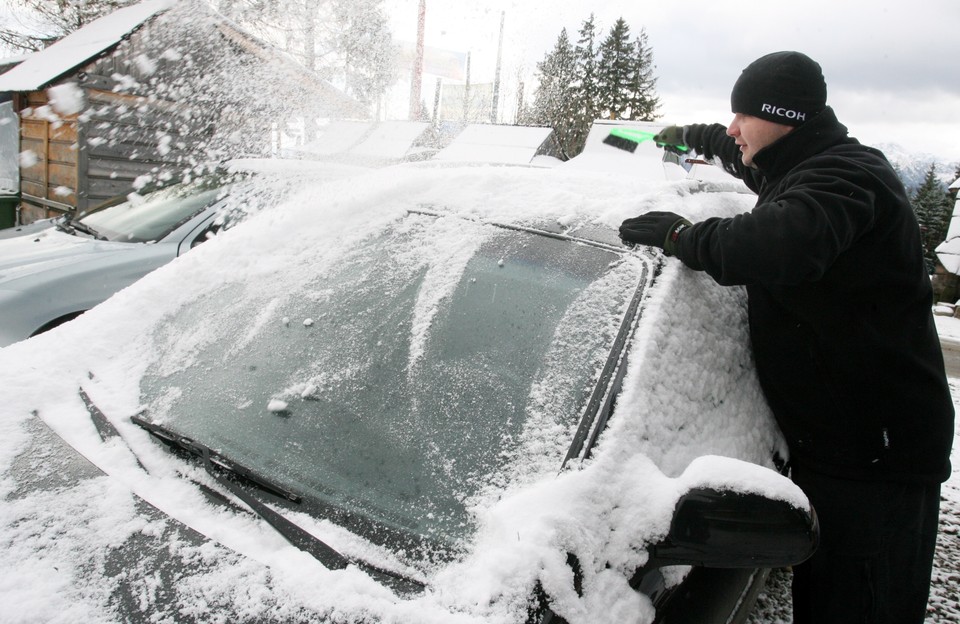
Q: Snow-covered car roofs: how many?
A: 2